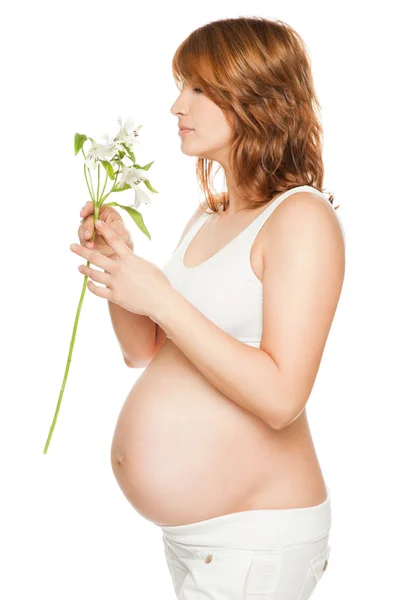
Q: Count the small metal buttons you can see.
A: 2